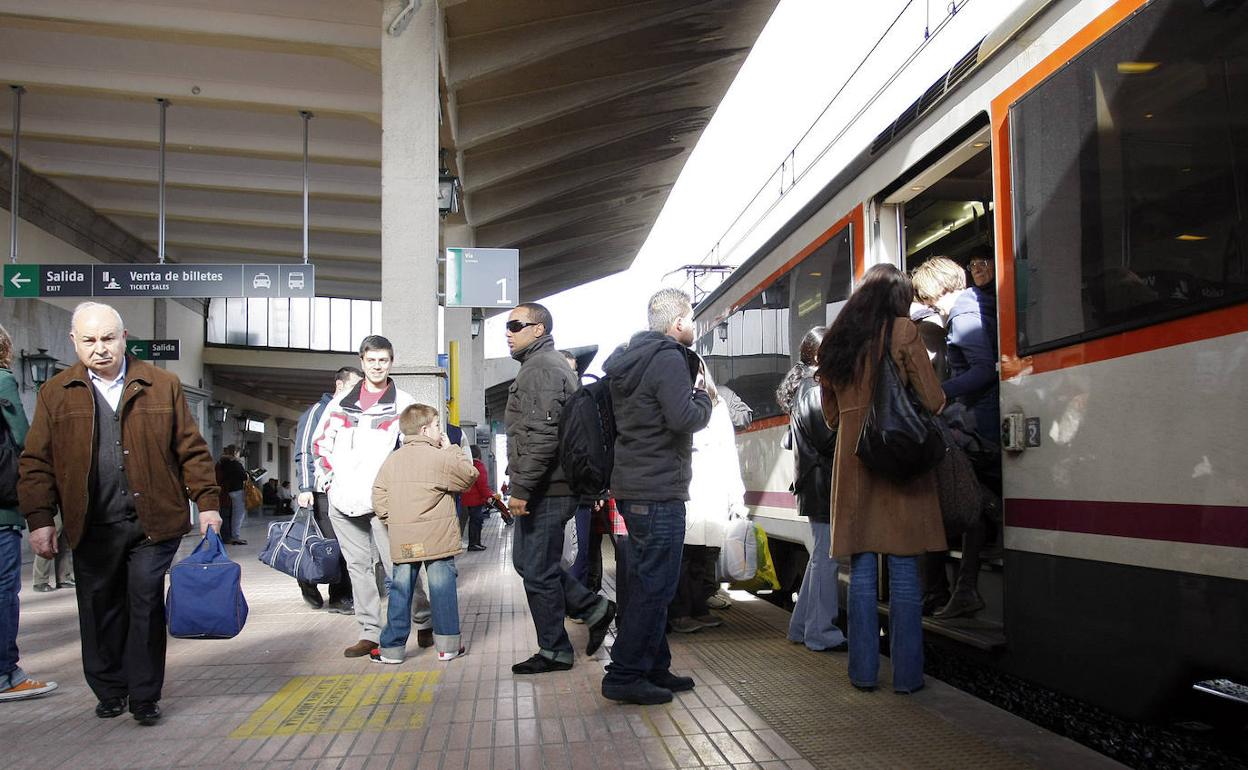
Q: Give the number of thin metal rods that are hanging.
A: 3